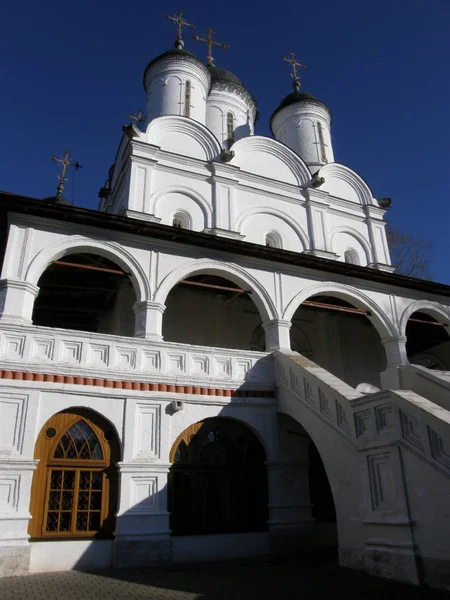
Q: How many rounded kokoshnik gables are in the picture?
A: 3